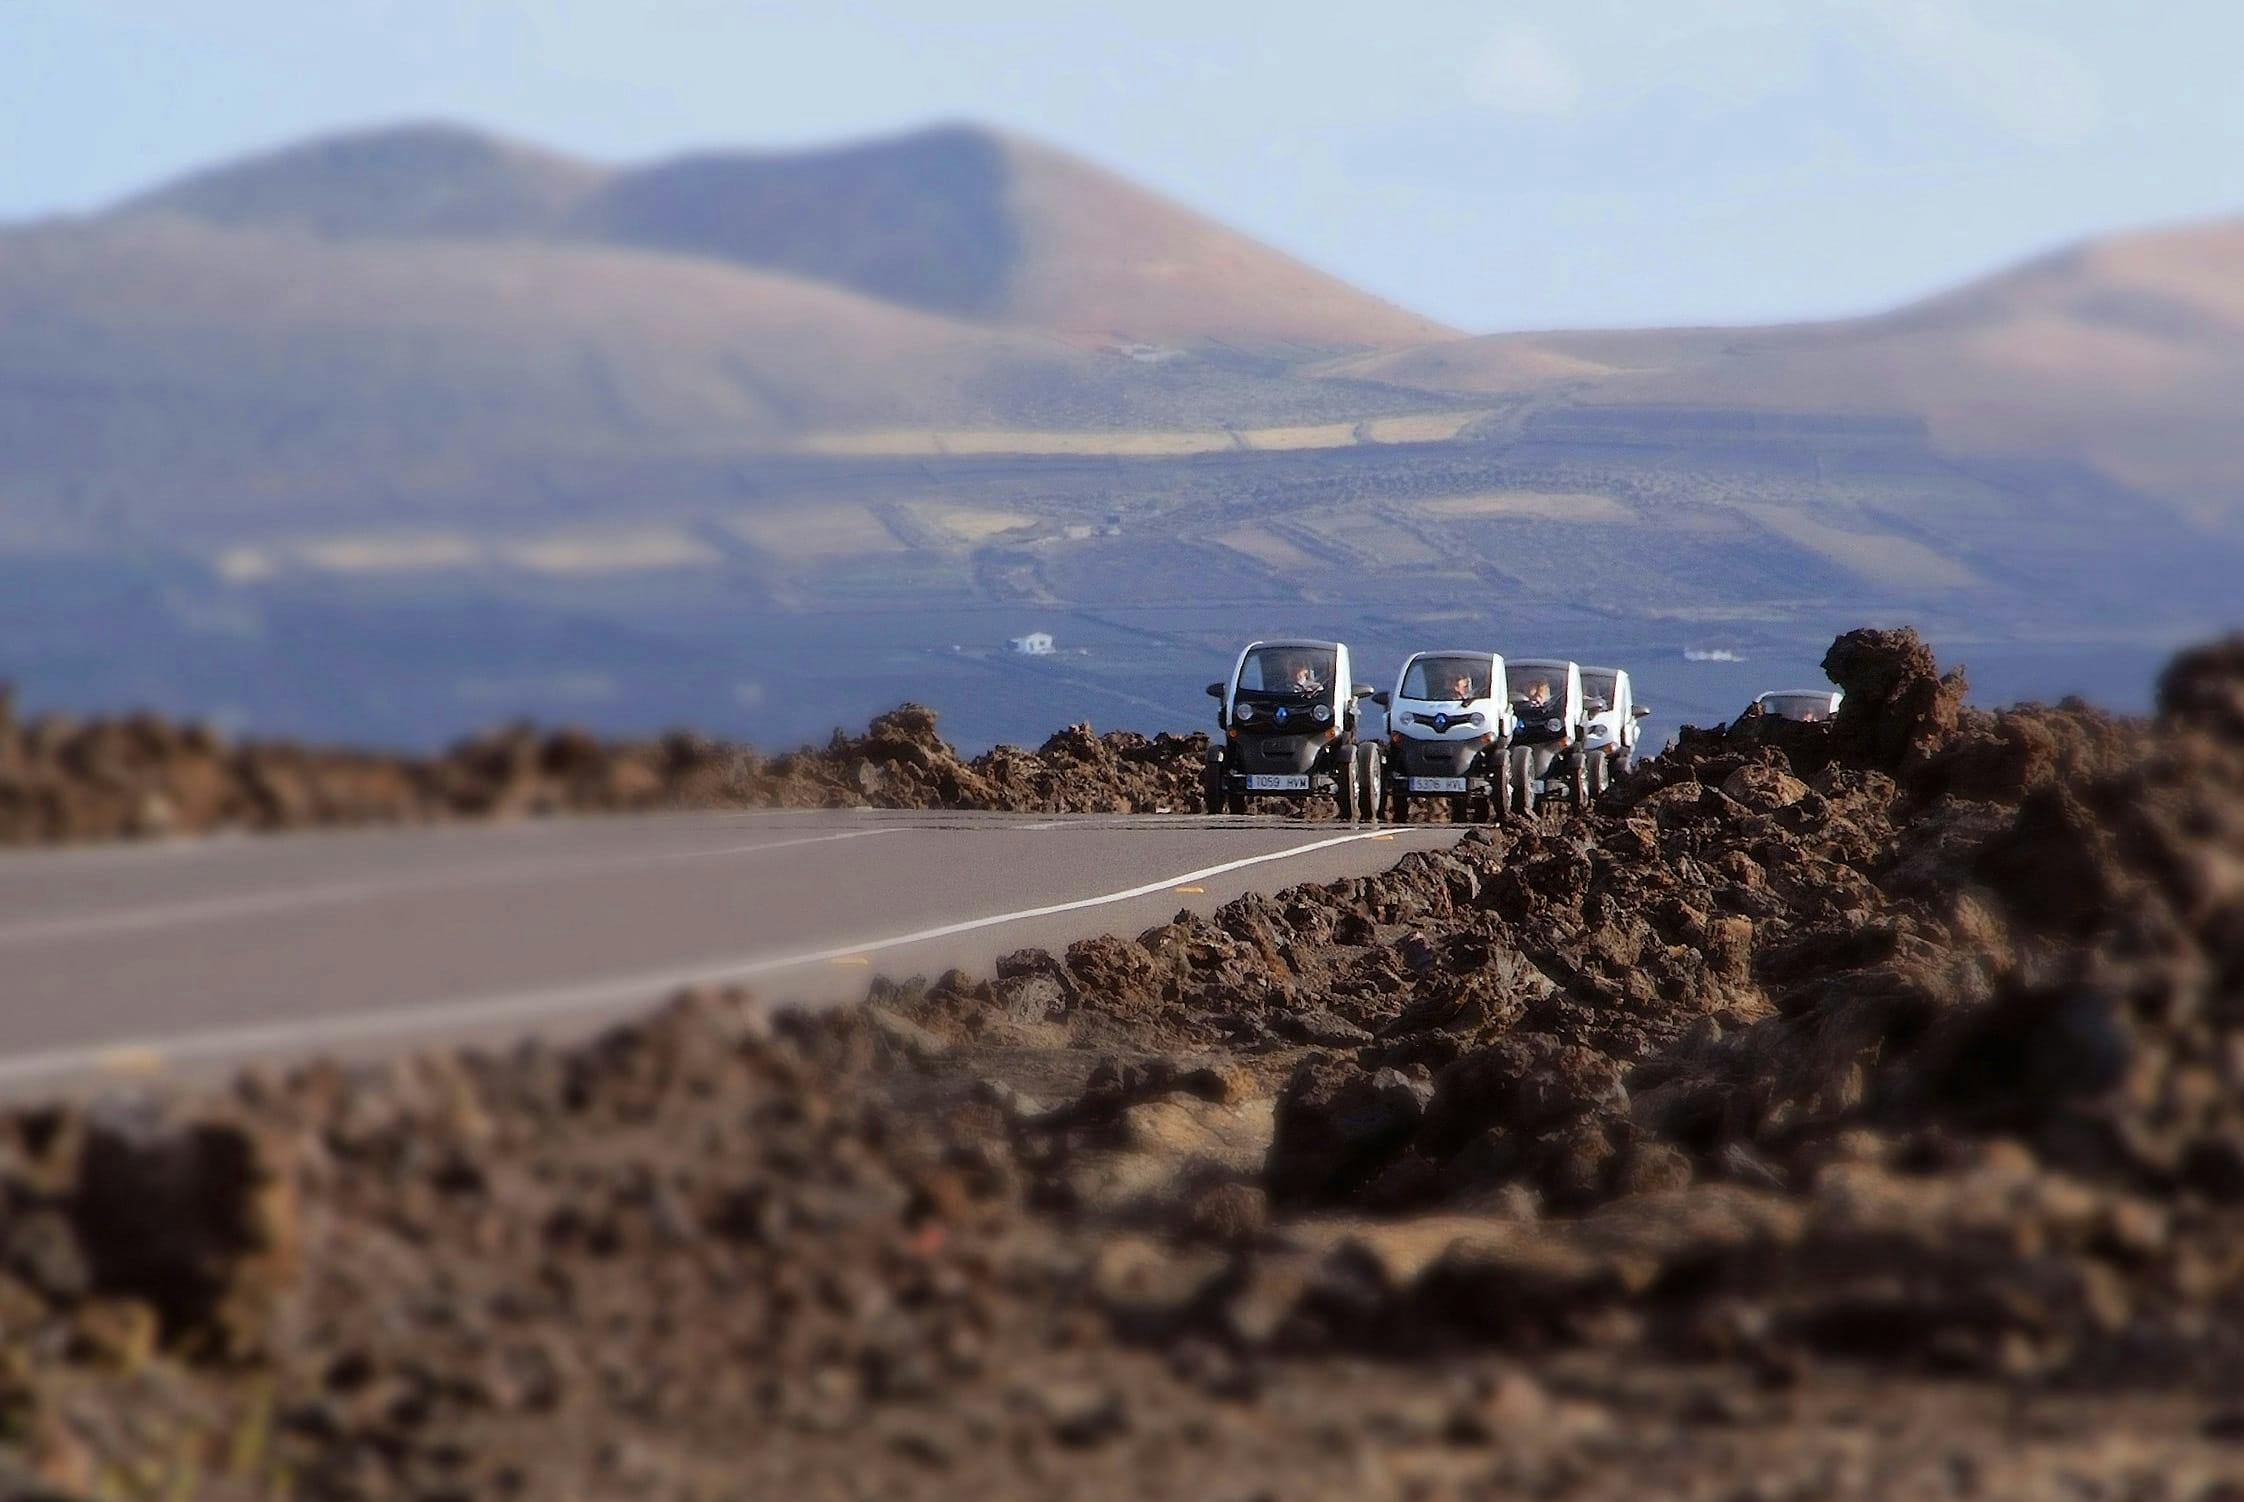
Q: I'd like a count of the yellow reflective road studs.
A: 4